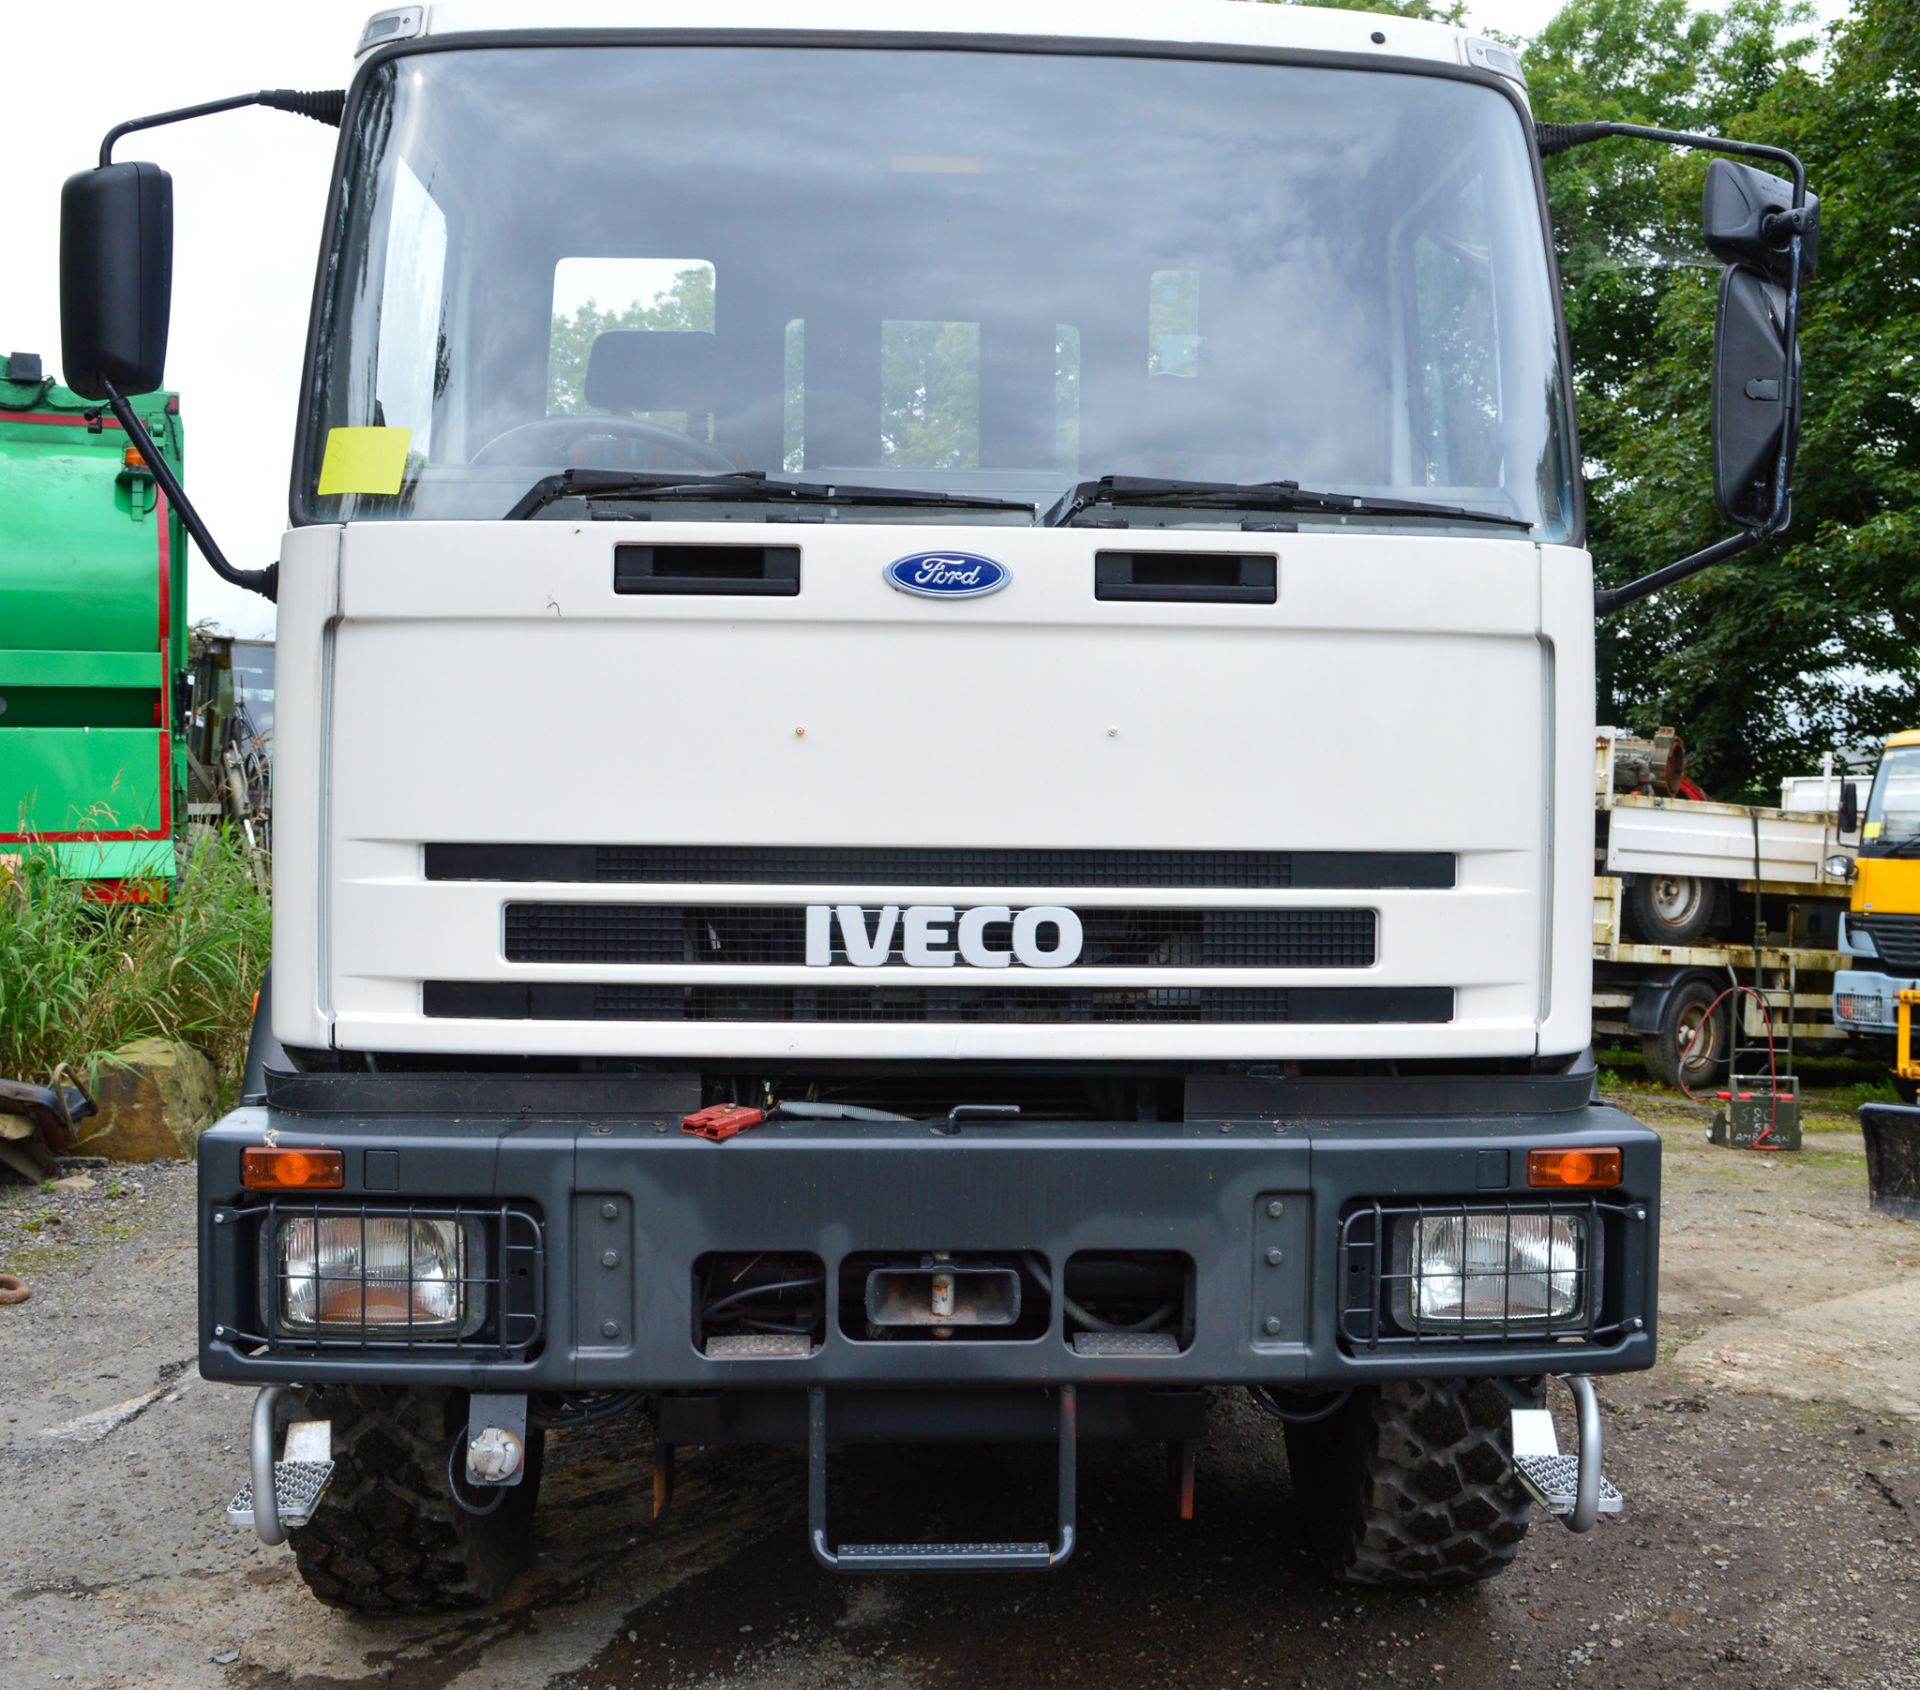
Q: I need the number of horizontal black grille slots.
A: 3